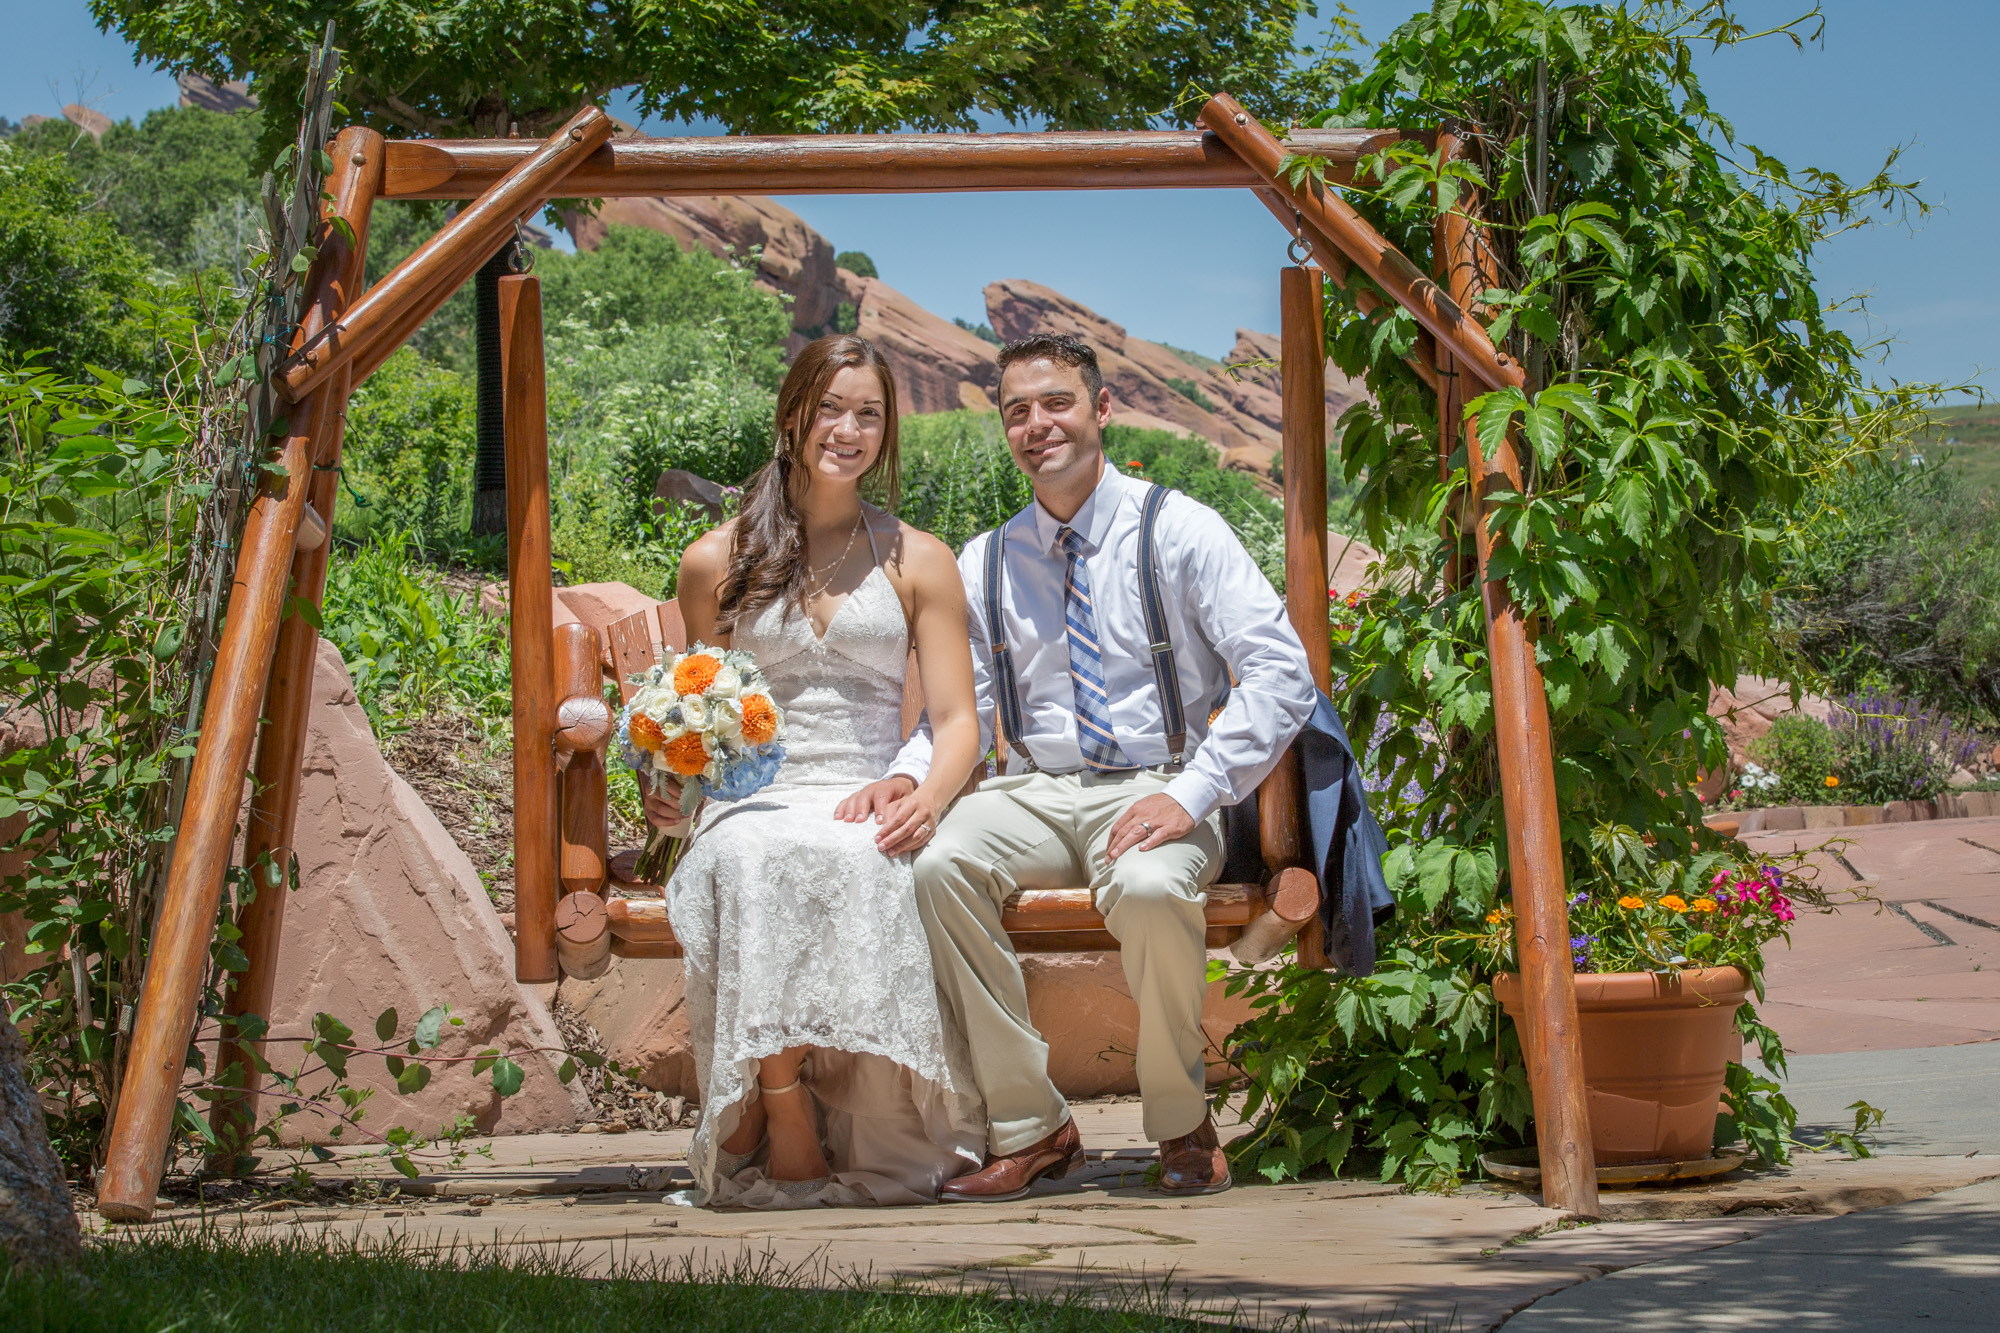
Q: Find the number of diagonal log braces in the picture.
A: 4